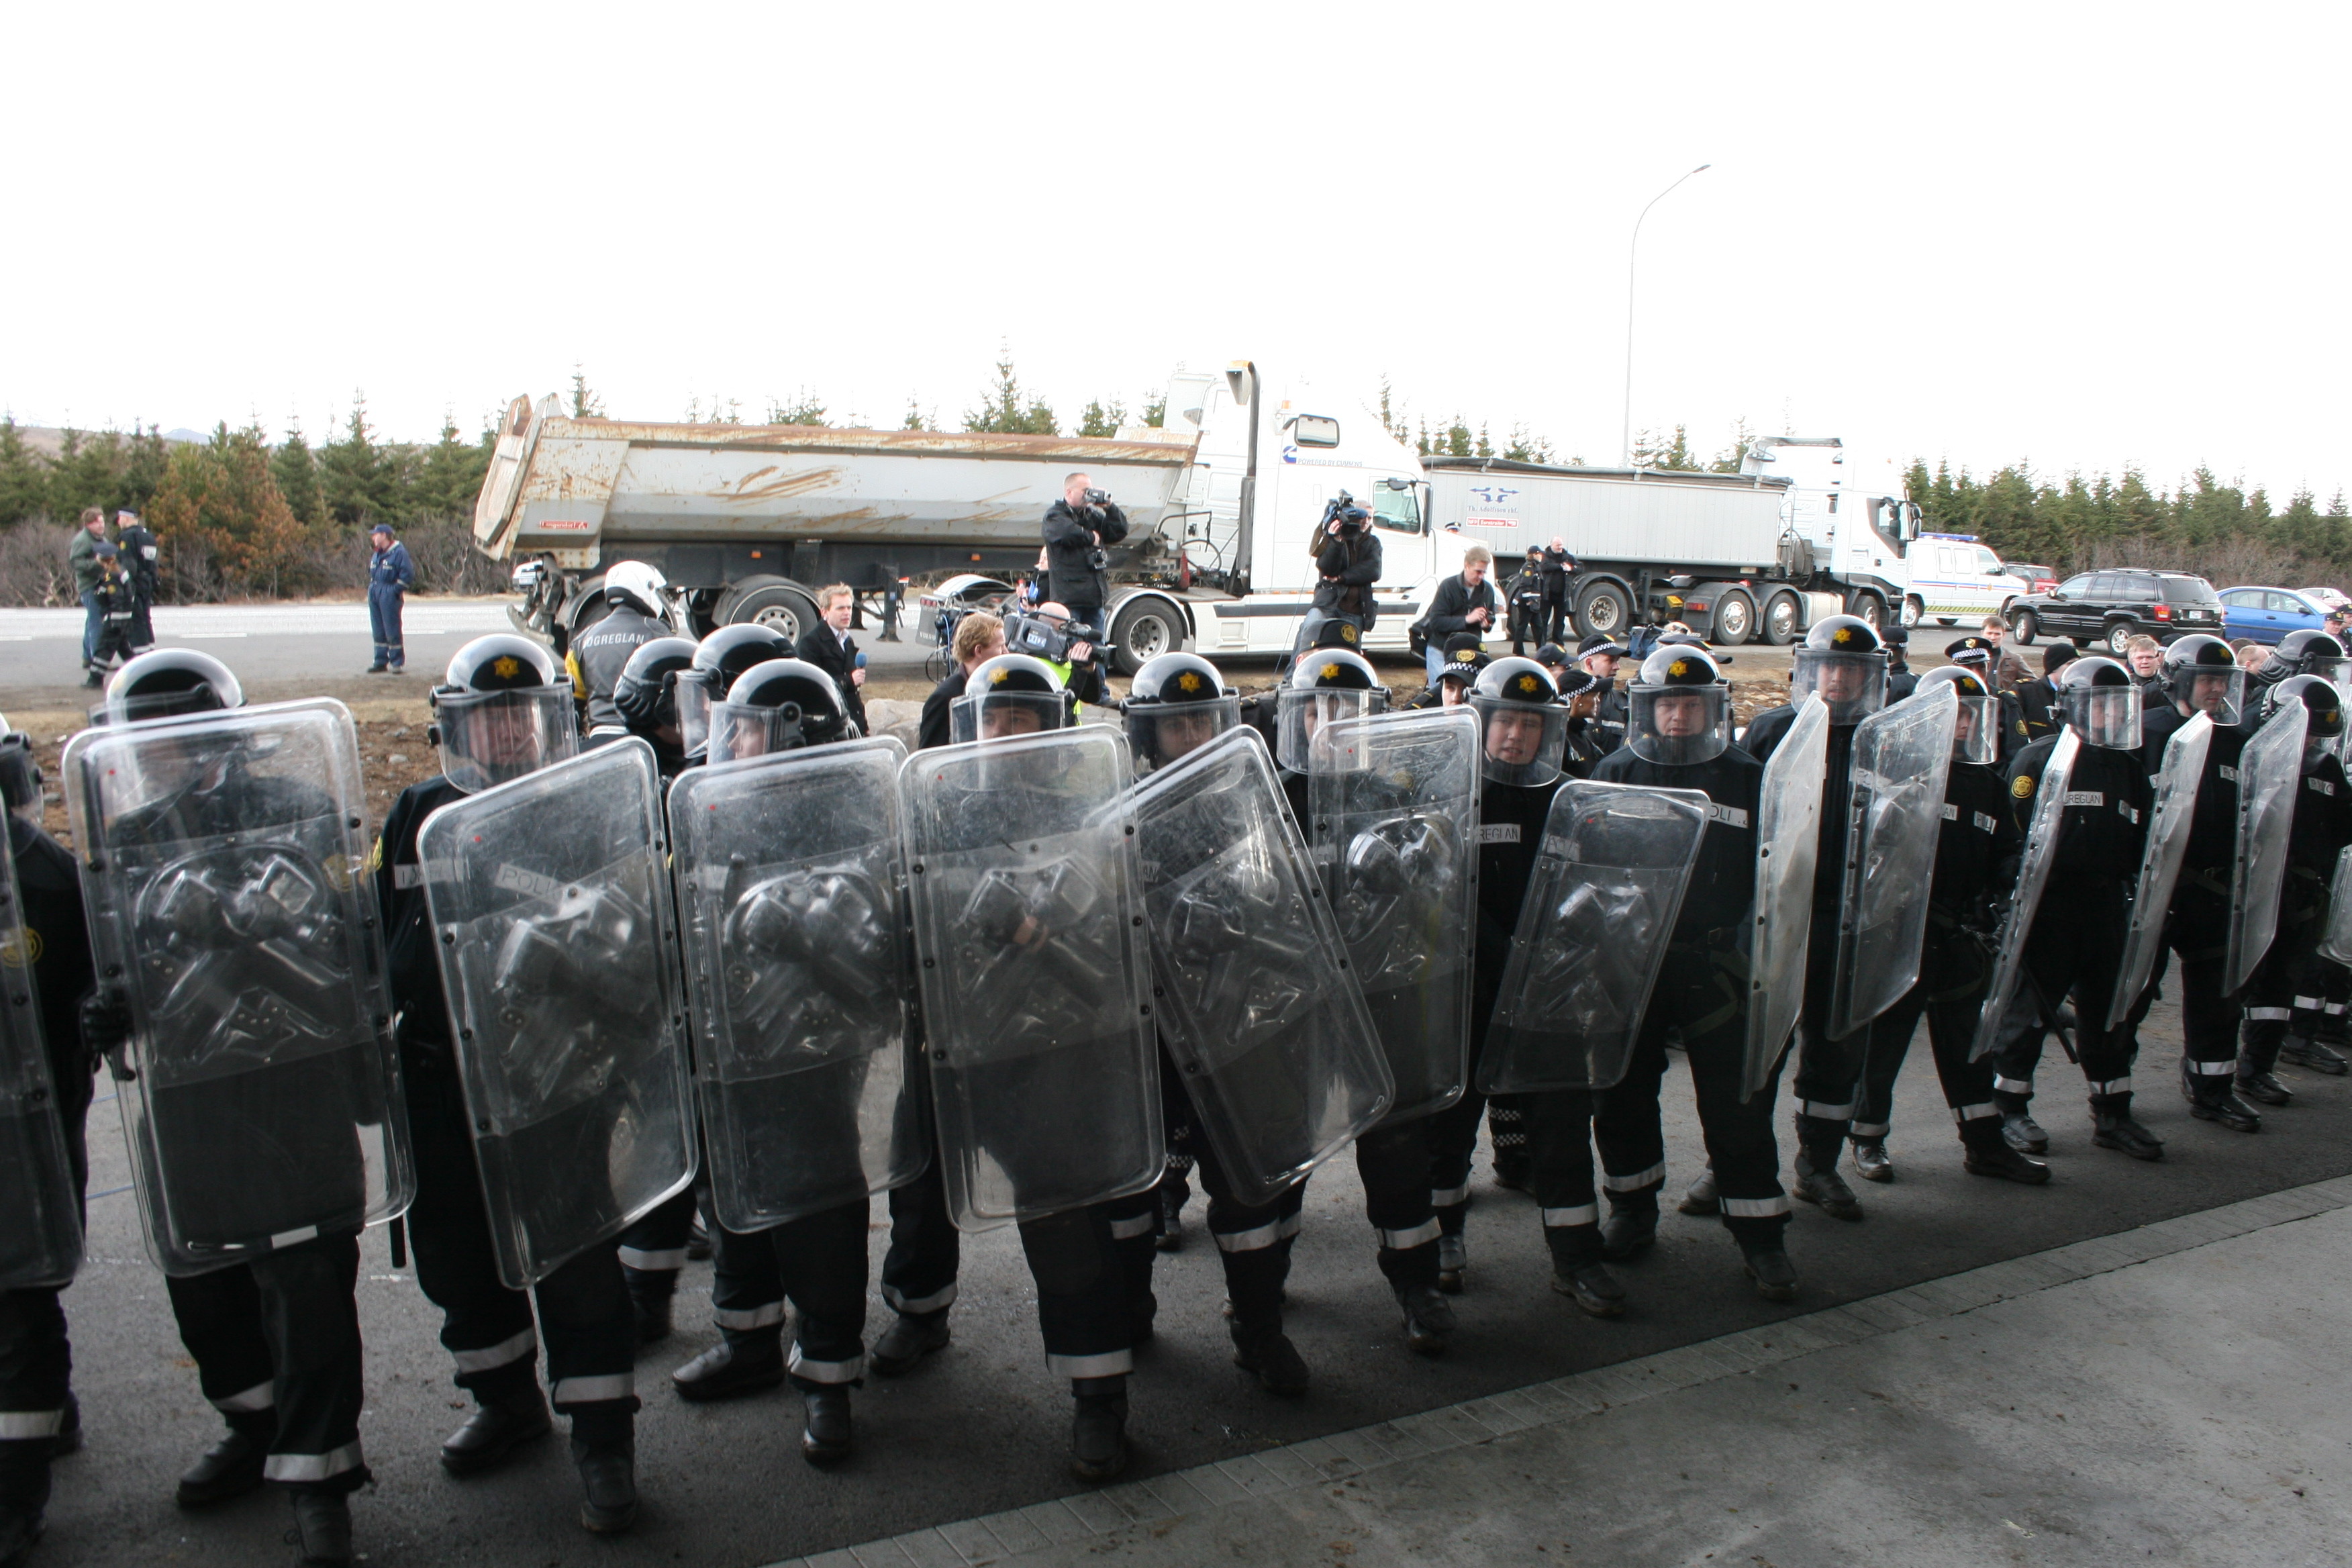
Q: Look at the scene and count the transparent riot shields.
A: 14